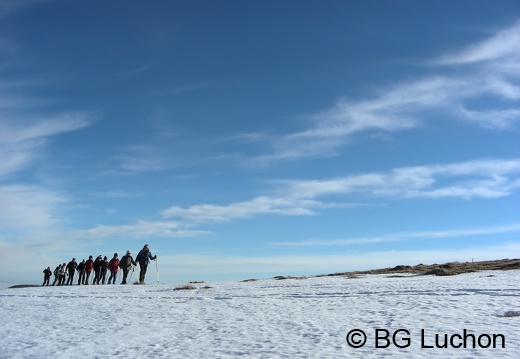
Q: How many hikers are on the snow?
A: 11